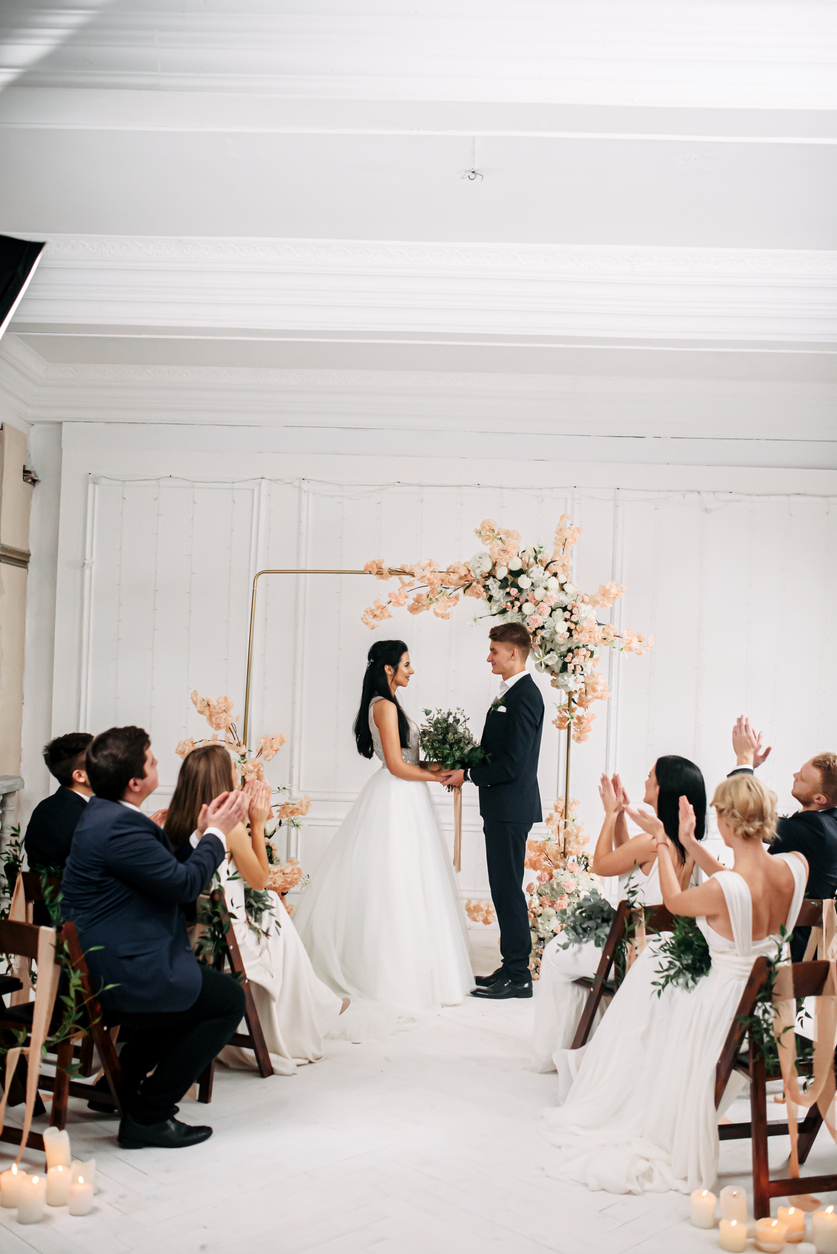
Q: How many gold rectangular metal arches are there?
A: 1